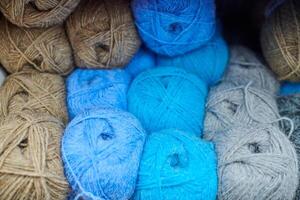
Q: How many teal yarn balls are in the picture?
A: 3